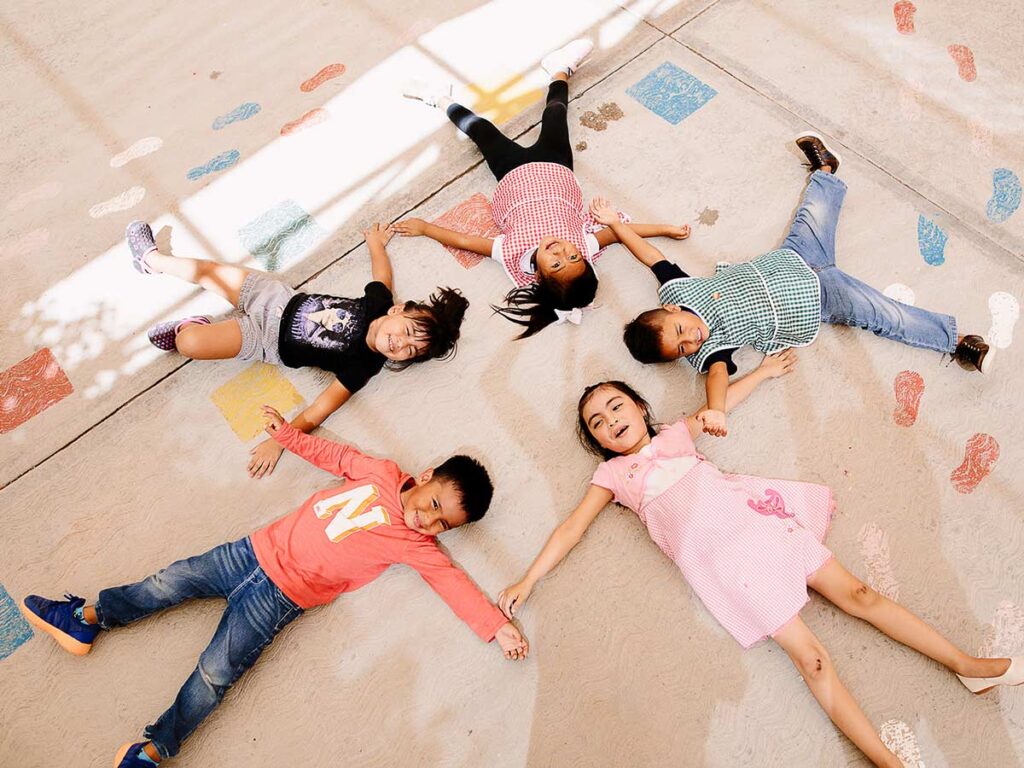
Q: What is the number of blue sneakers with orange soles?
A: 2